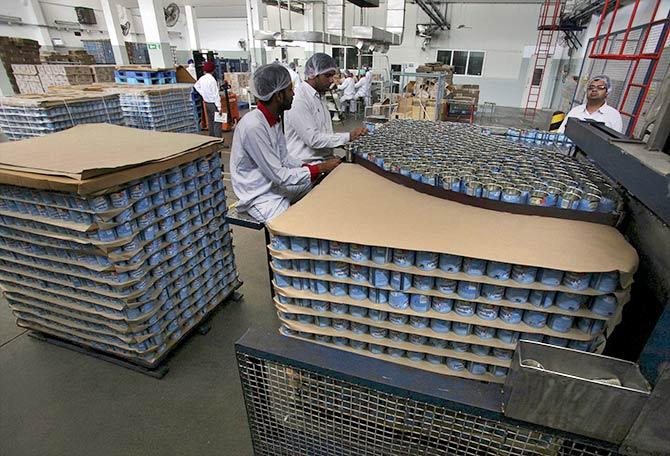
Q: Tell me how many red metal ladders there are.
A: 2